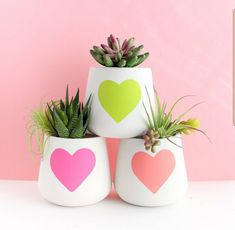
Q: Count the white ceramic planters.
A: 3